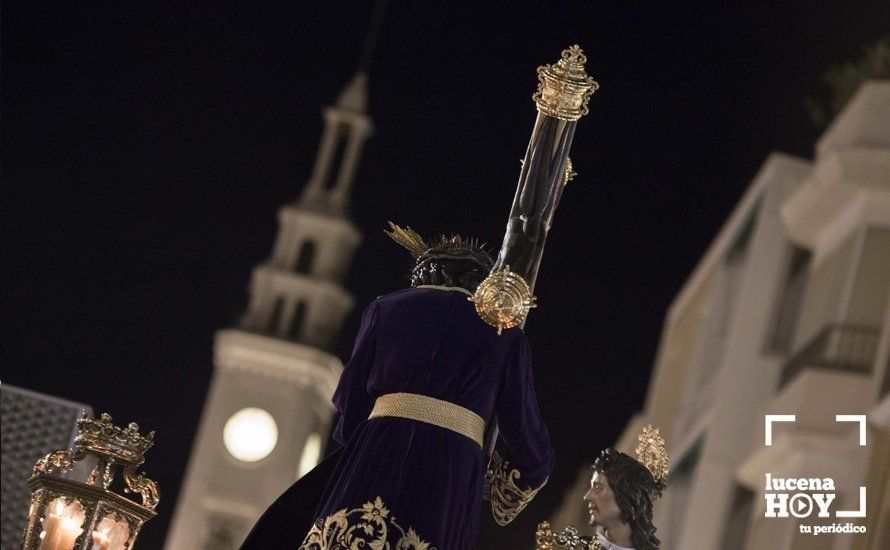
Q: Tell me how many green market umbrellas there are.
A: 0